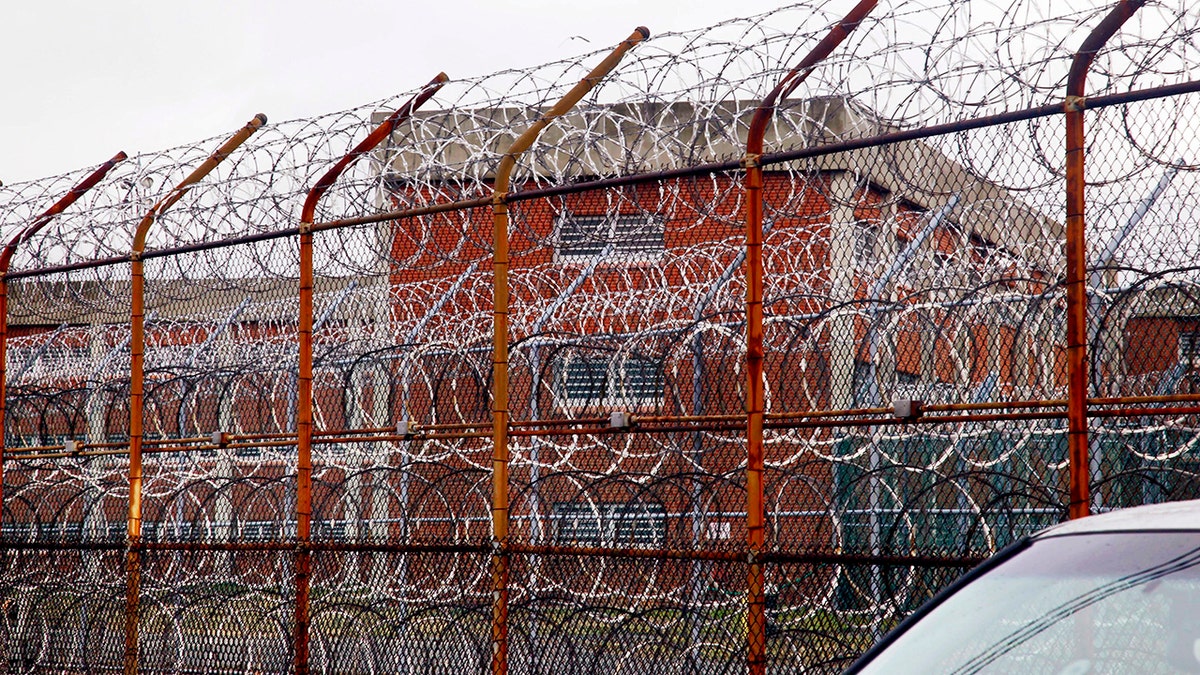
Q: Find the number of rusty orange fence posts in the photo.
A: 6